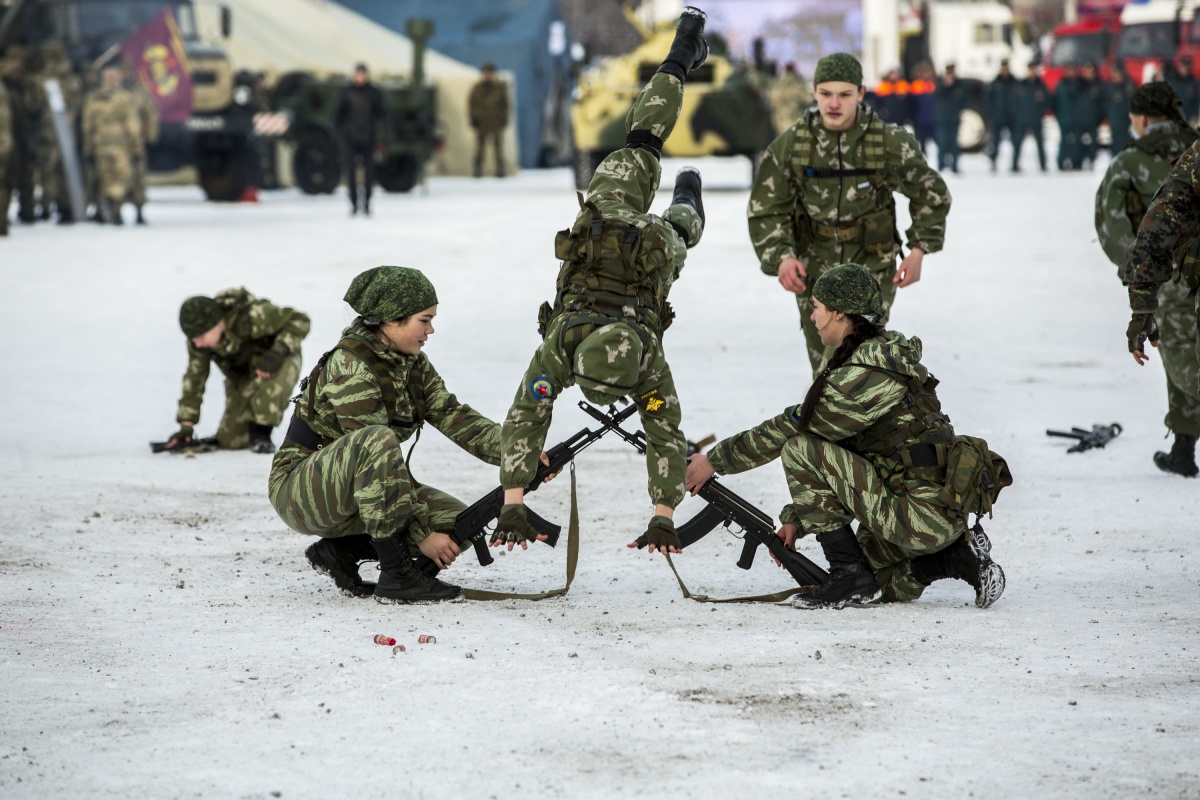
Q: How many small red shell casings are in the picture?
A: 3